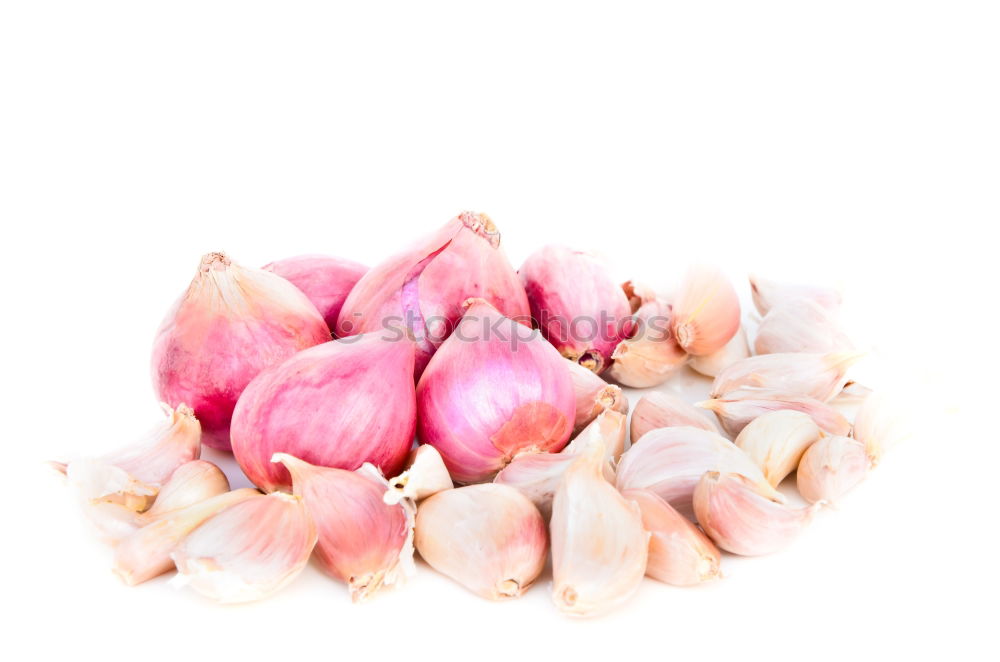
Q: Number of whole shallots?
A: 6